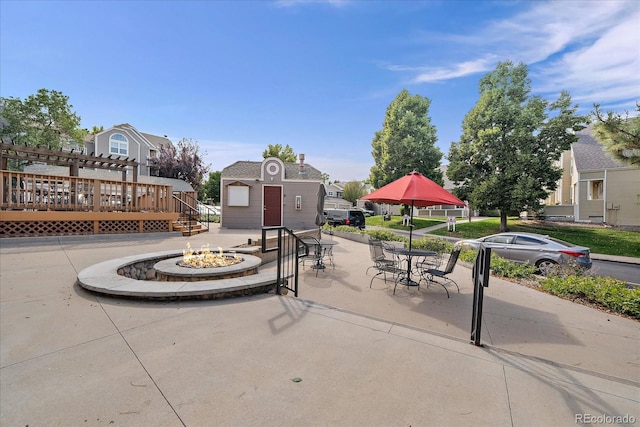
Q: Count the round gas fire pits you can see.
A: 1